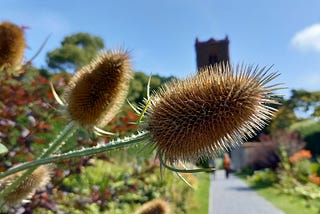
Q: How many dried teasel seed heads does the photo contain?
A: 5